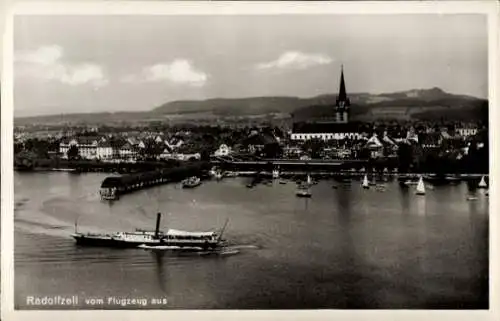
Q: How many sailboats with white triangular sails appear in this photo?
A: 4